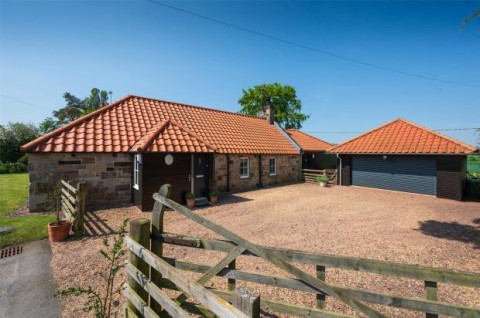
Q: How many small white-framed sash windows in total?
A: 3